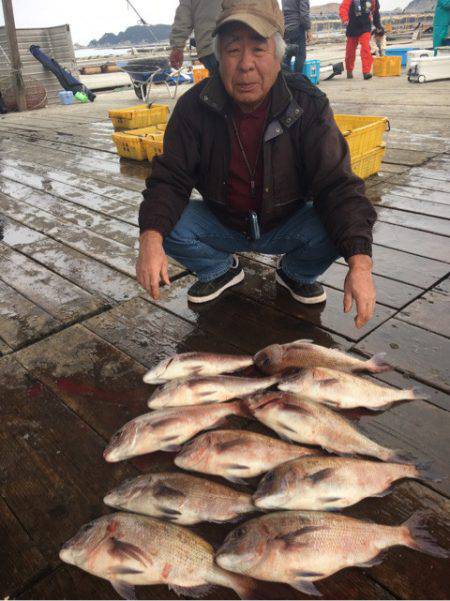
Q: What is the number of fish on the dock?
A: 11